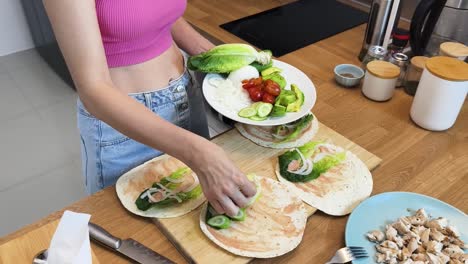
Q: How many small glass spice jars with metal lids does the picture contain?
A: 2